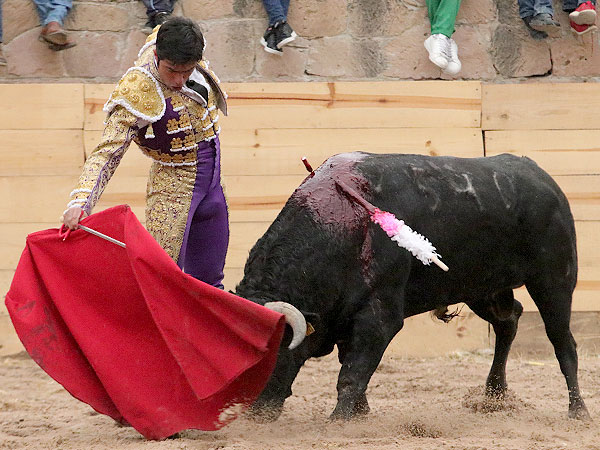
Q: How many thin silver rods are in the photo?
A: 1